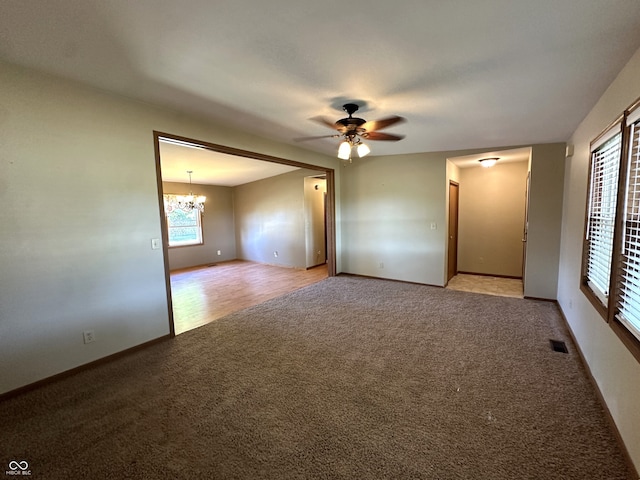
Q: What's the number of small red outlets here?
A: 0